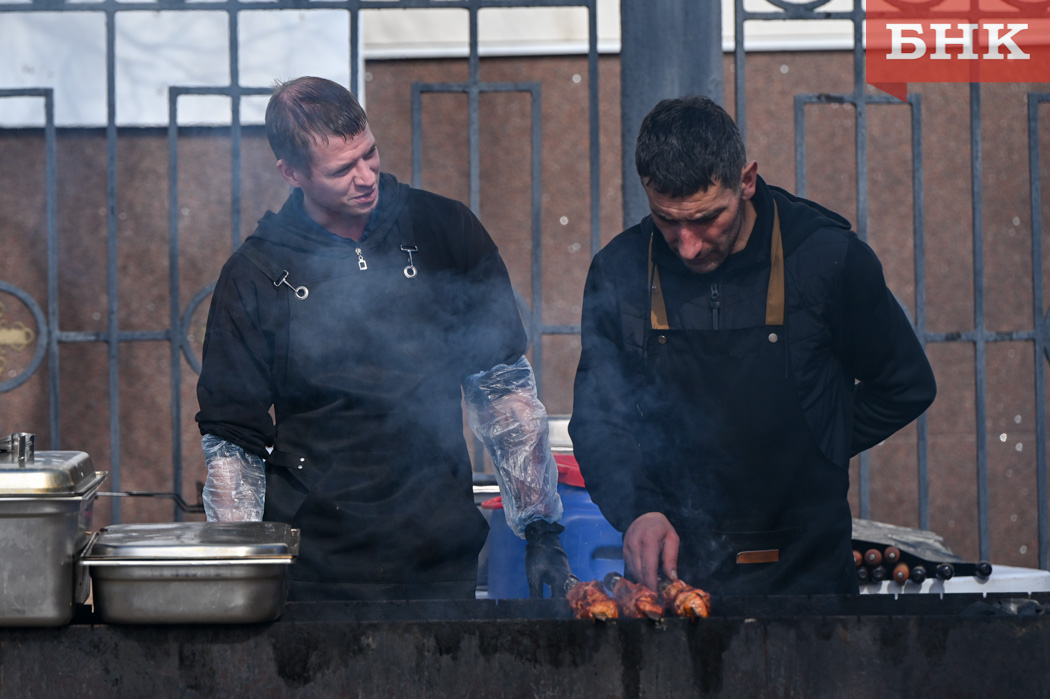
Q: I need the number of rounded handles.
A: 9